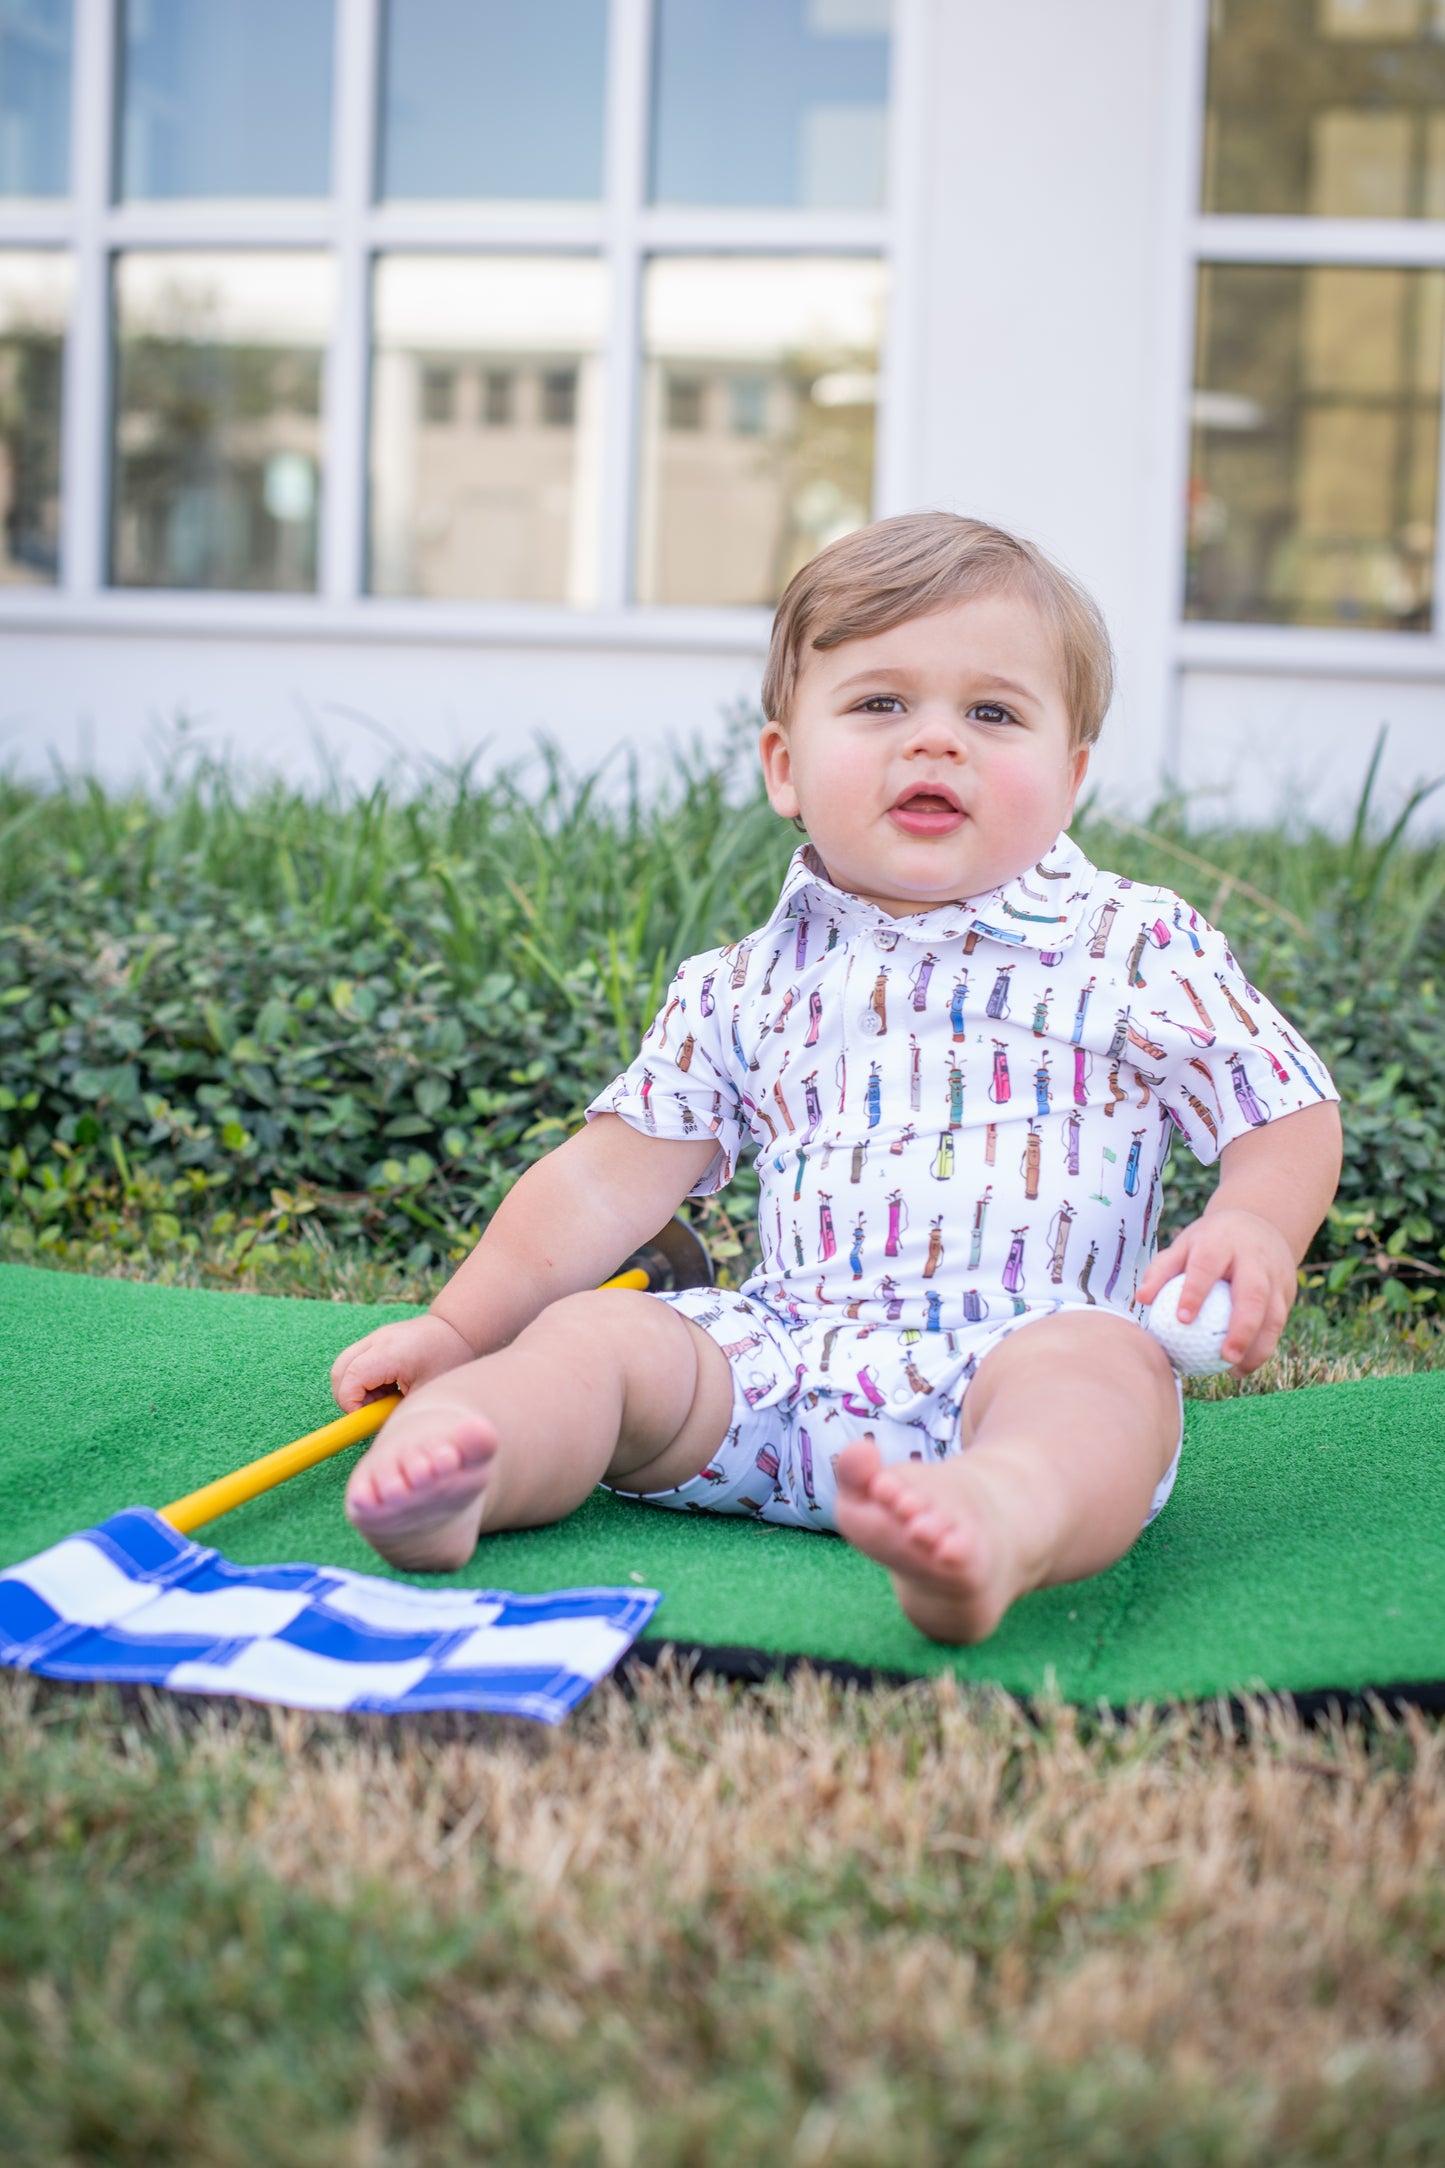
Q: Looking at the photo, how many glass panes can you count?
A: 10